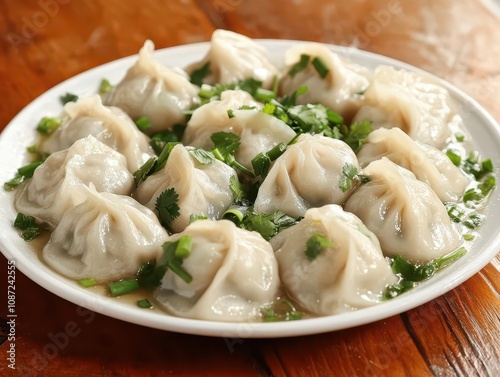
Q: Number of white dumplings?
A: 14